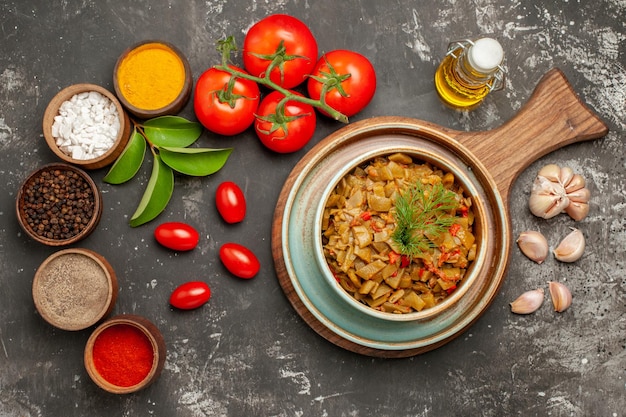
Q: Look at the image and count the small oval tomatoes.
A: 4